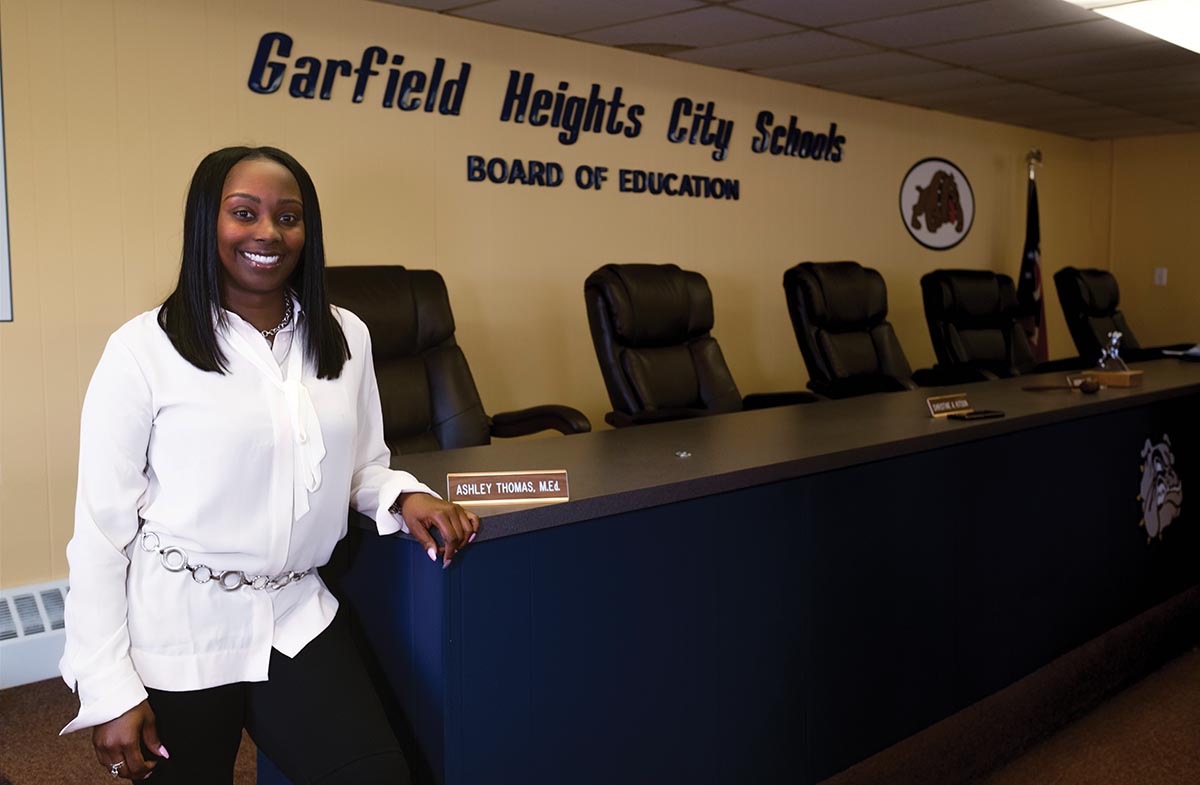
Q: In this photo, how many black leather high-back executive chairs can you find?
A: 5